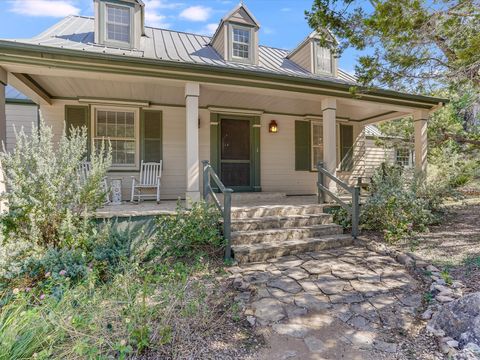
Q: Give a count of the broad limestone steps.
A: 4